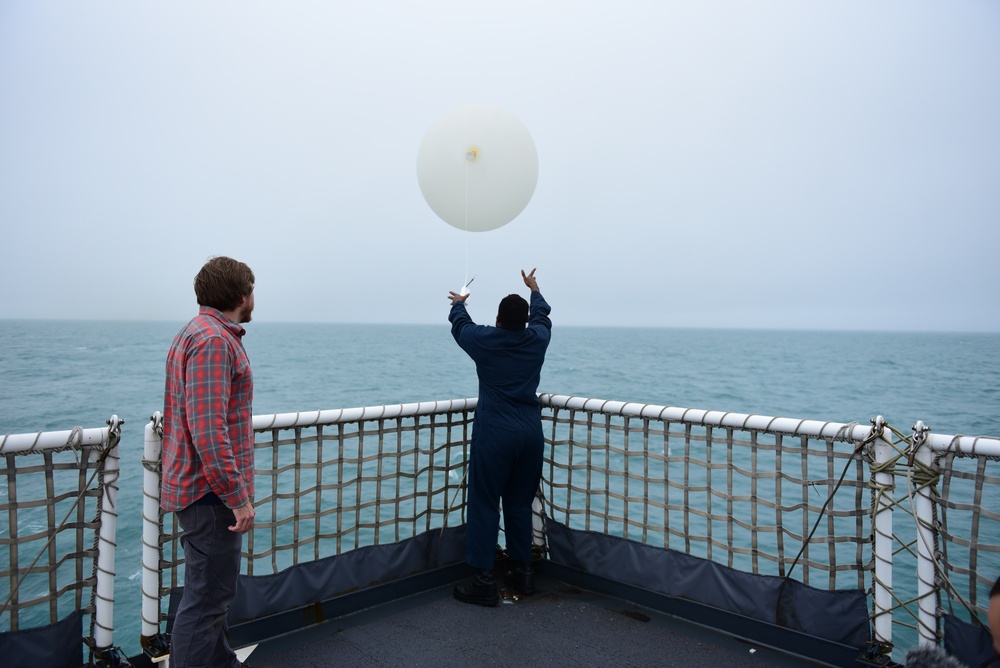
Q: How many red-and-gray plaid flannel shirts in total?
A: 1